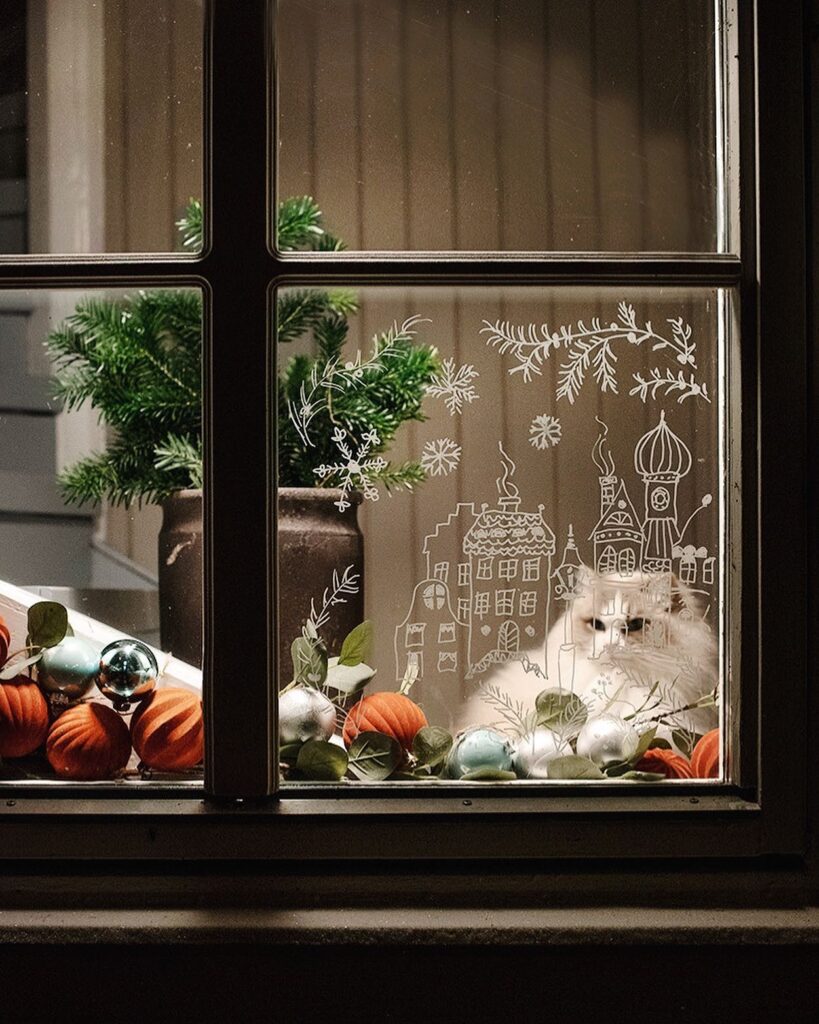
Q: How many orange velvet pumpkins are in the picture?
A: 7